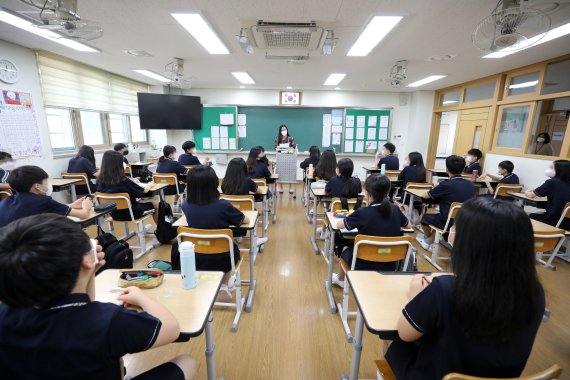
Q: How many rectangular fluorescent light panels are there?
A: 8